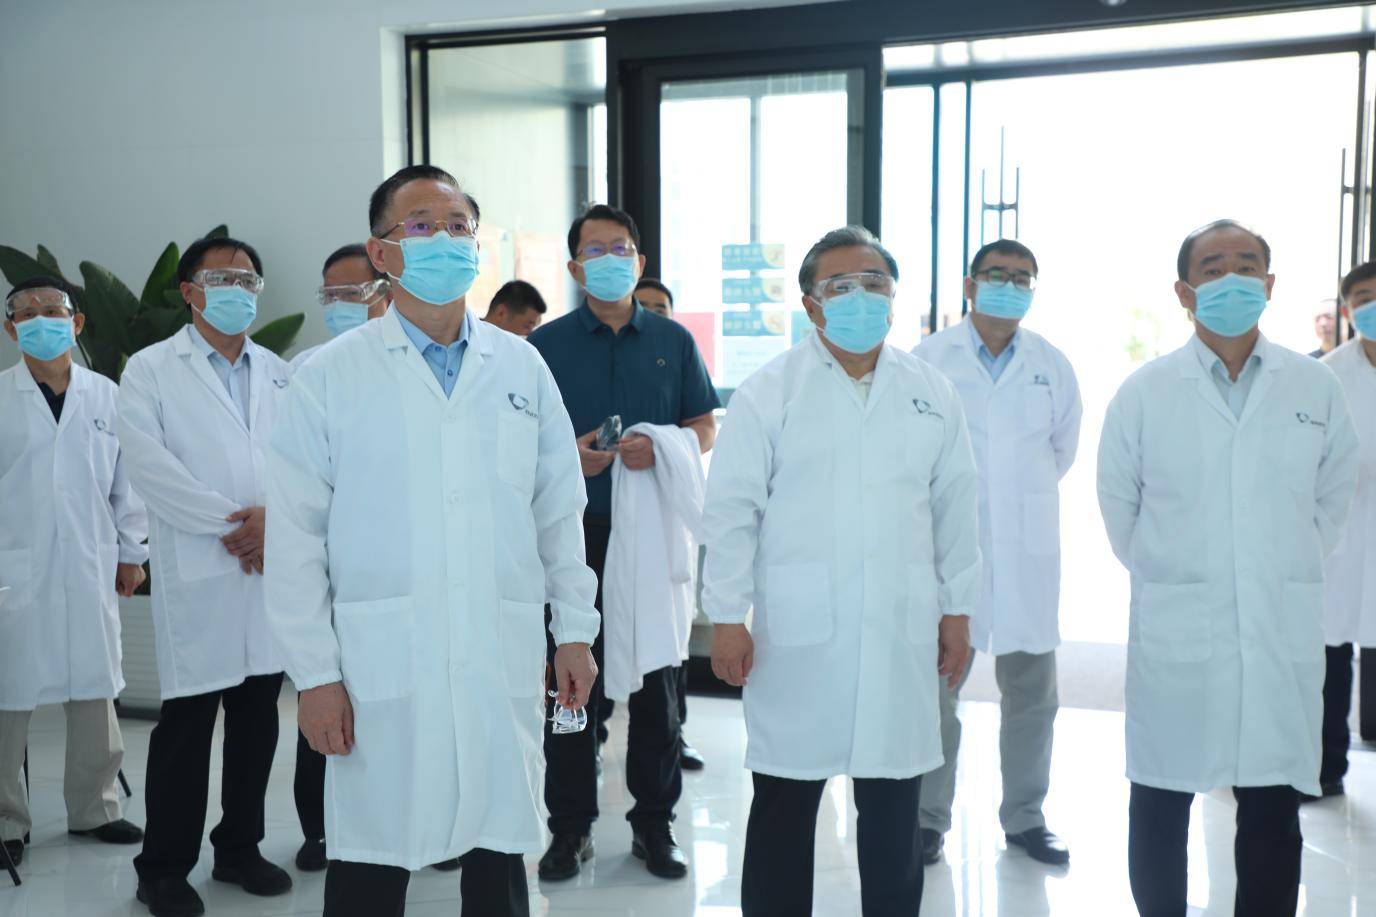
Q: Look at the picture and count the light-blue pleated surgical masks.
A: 9